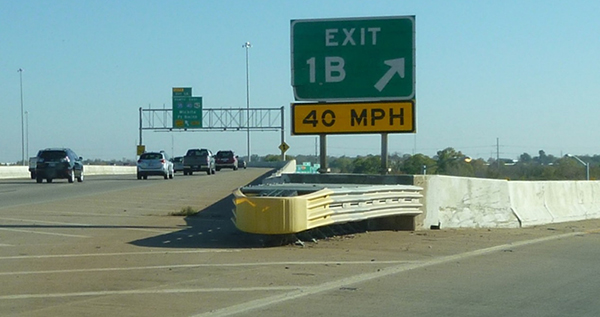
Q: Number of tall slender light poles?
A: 3